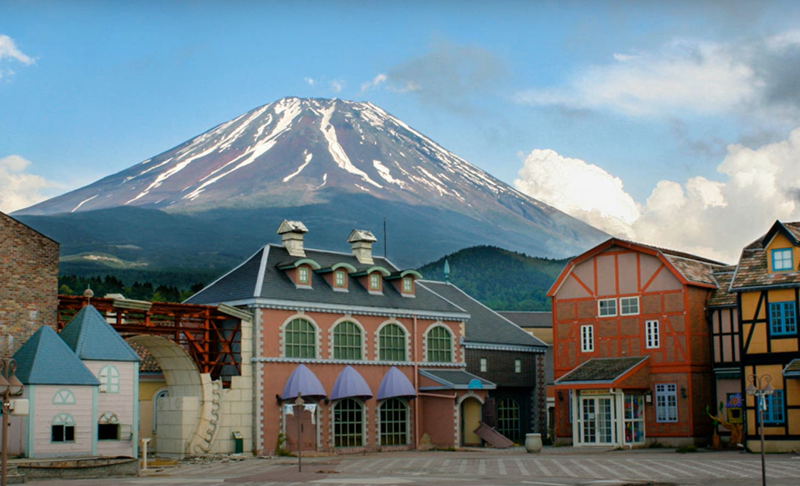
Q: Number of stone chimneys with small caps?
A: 2